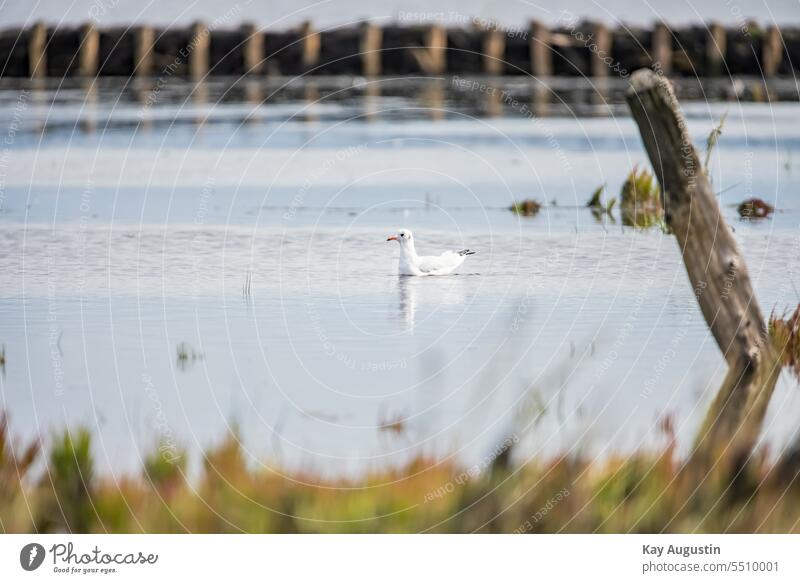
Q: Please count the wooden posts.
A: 15